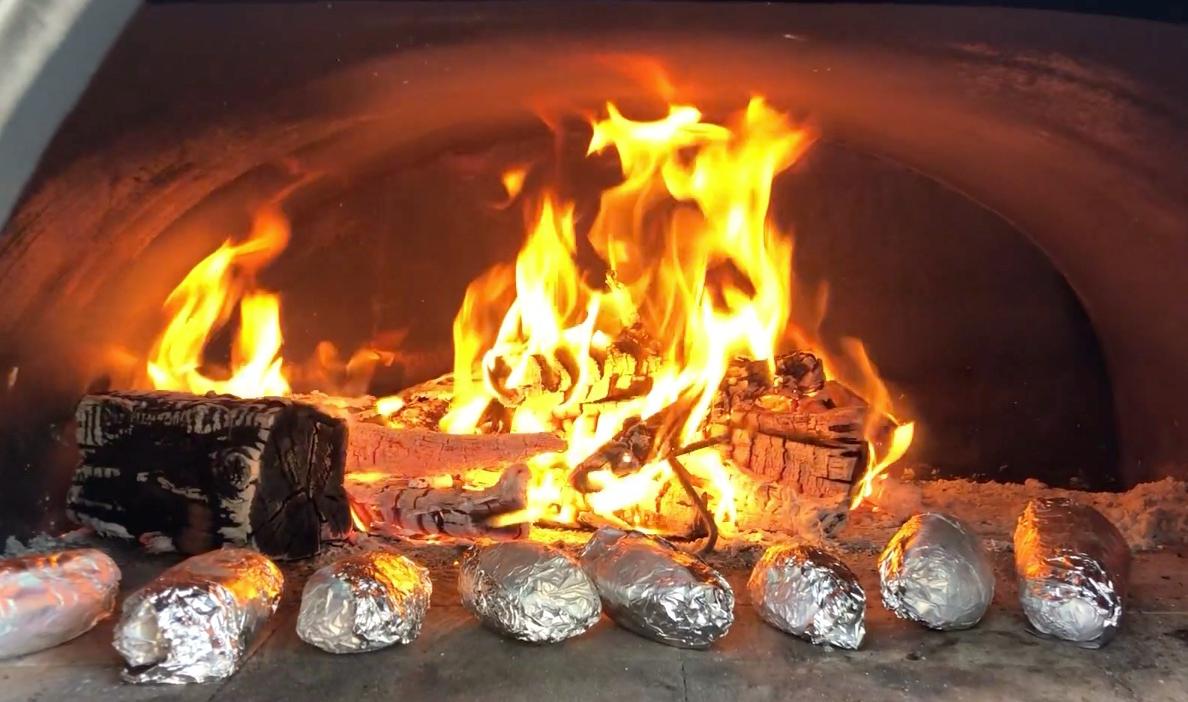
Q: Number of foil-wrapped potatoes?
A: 8